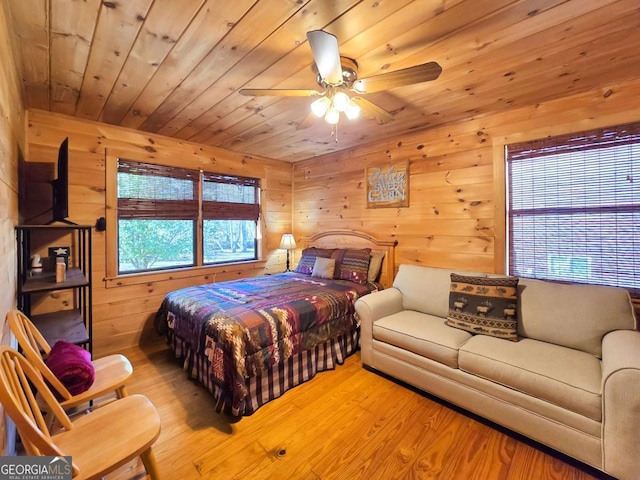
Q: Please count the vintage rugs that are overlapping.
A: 0